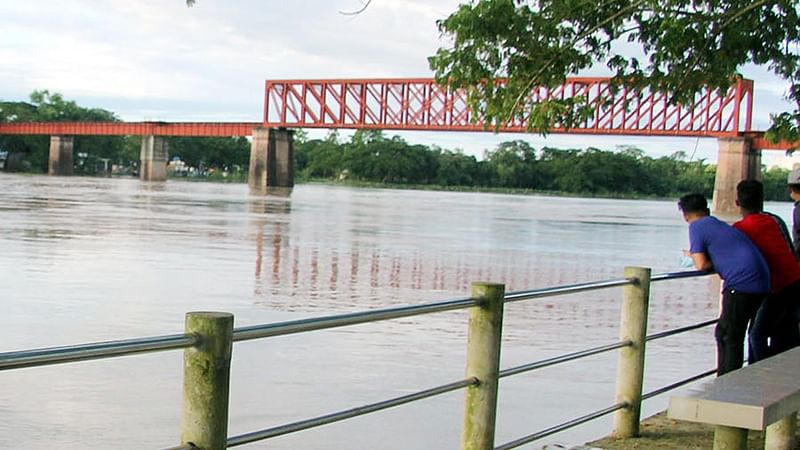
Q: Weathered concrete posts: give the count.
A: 3